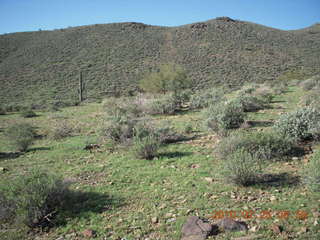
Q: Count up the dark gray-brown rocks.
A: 2